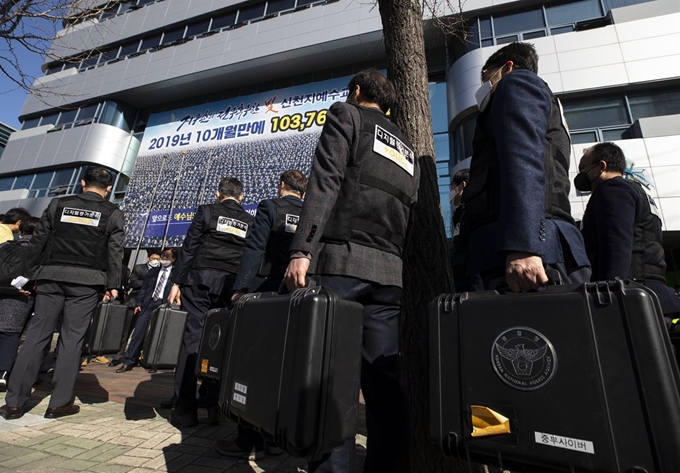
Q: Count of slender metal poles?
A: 3